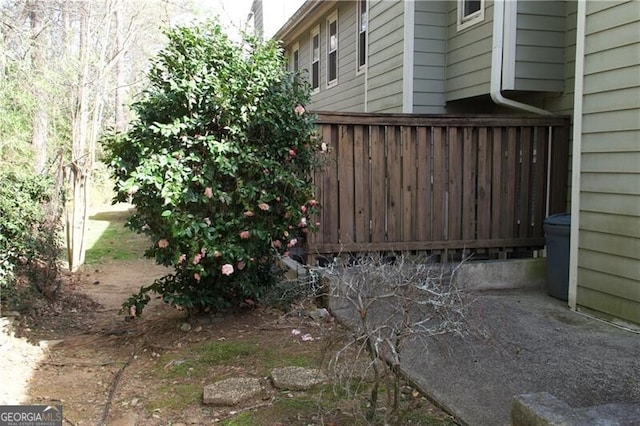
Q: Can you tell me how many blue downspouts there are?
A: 0